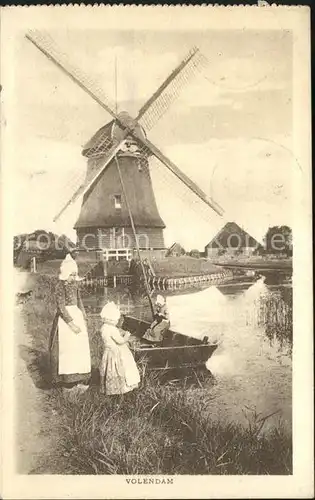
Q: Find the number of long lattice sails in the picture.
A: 4